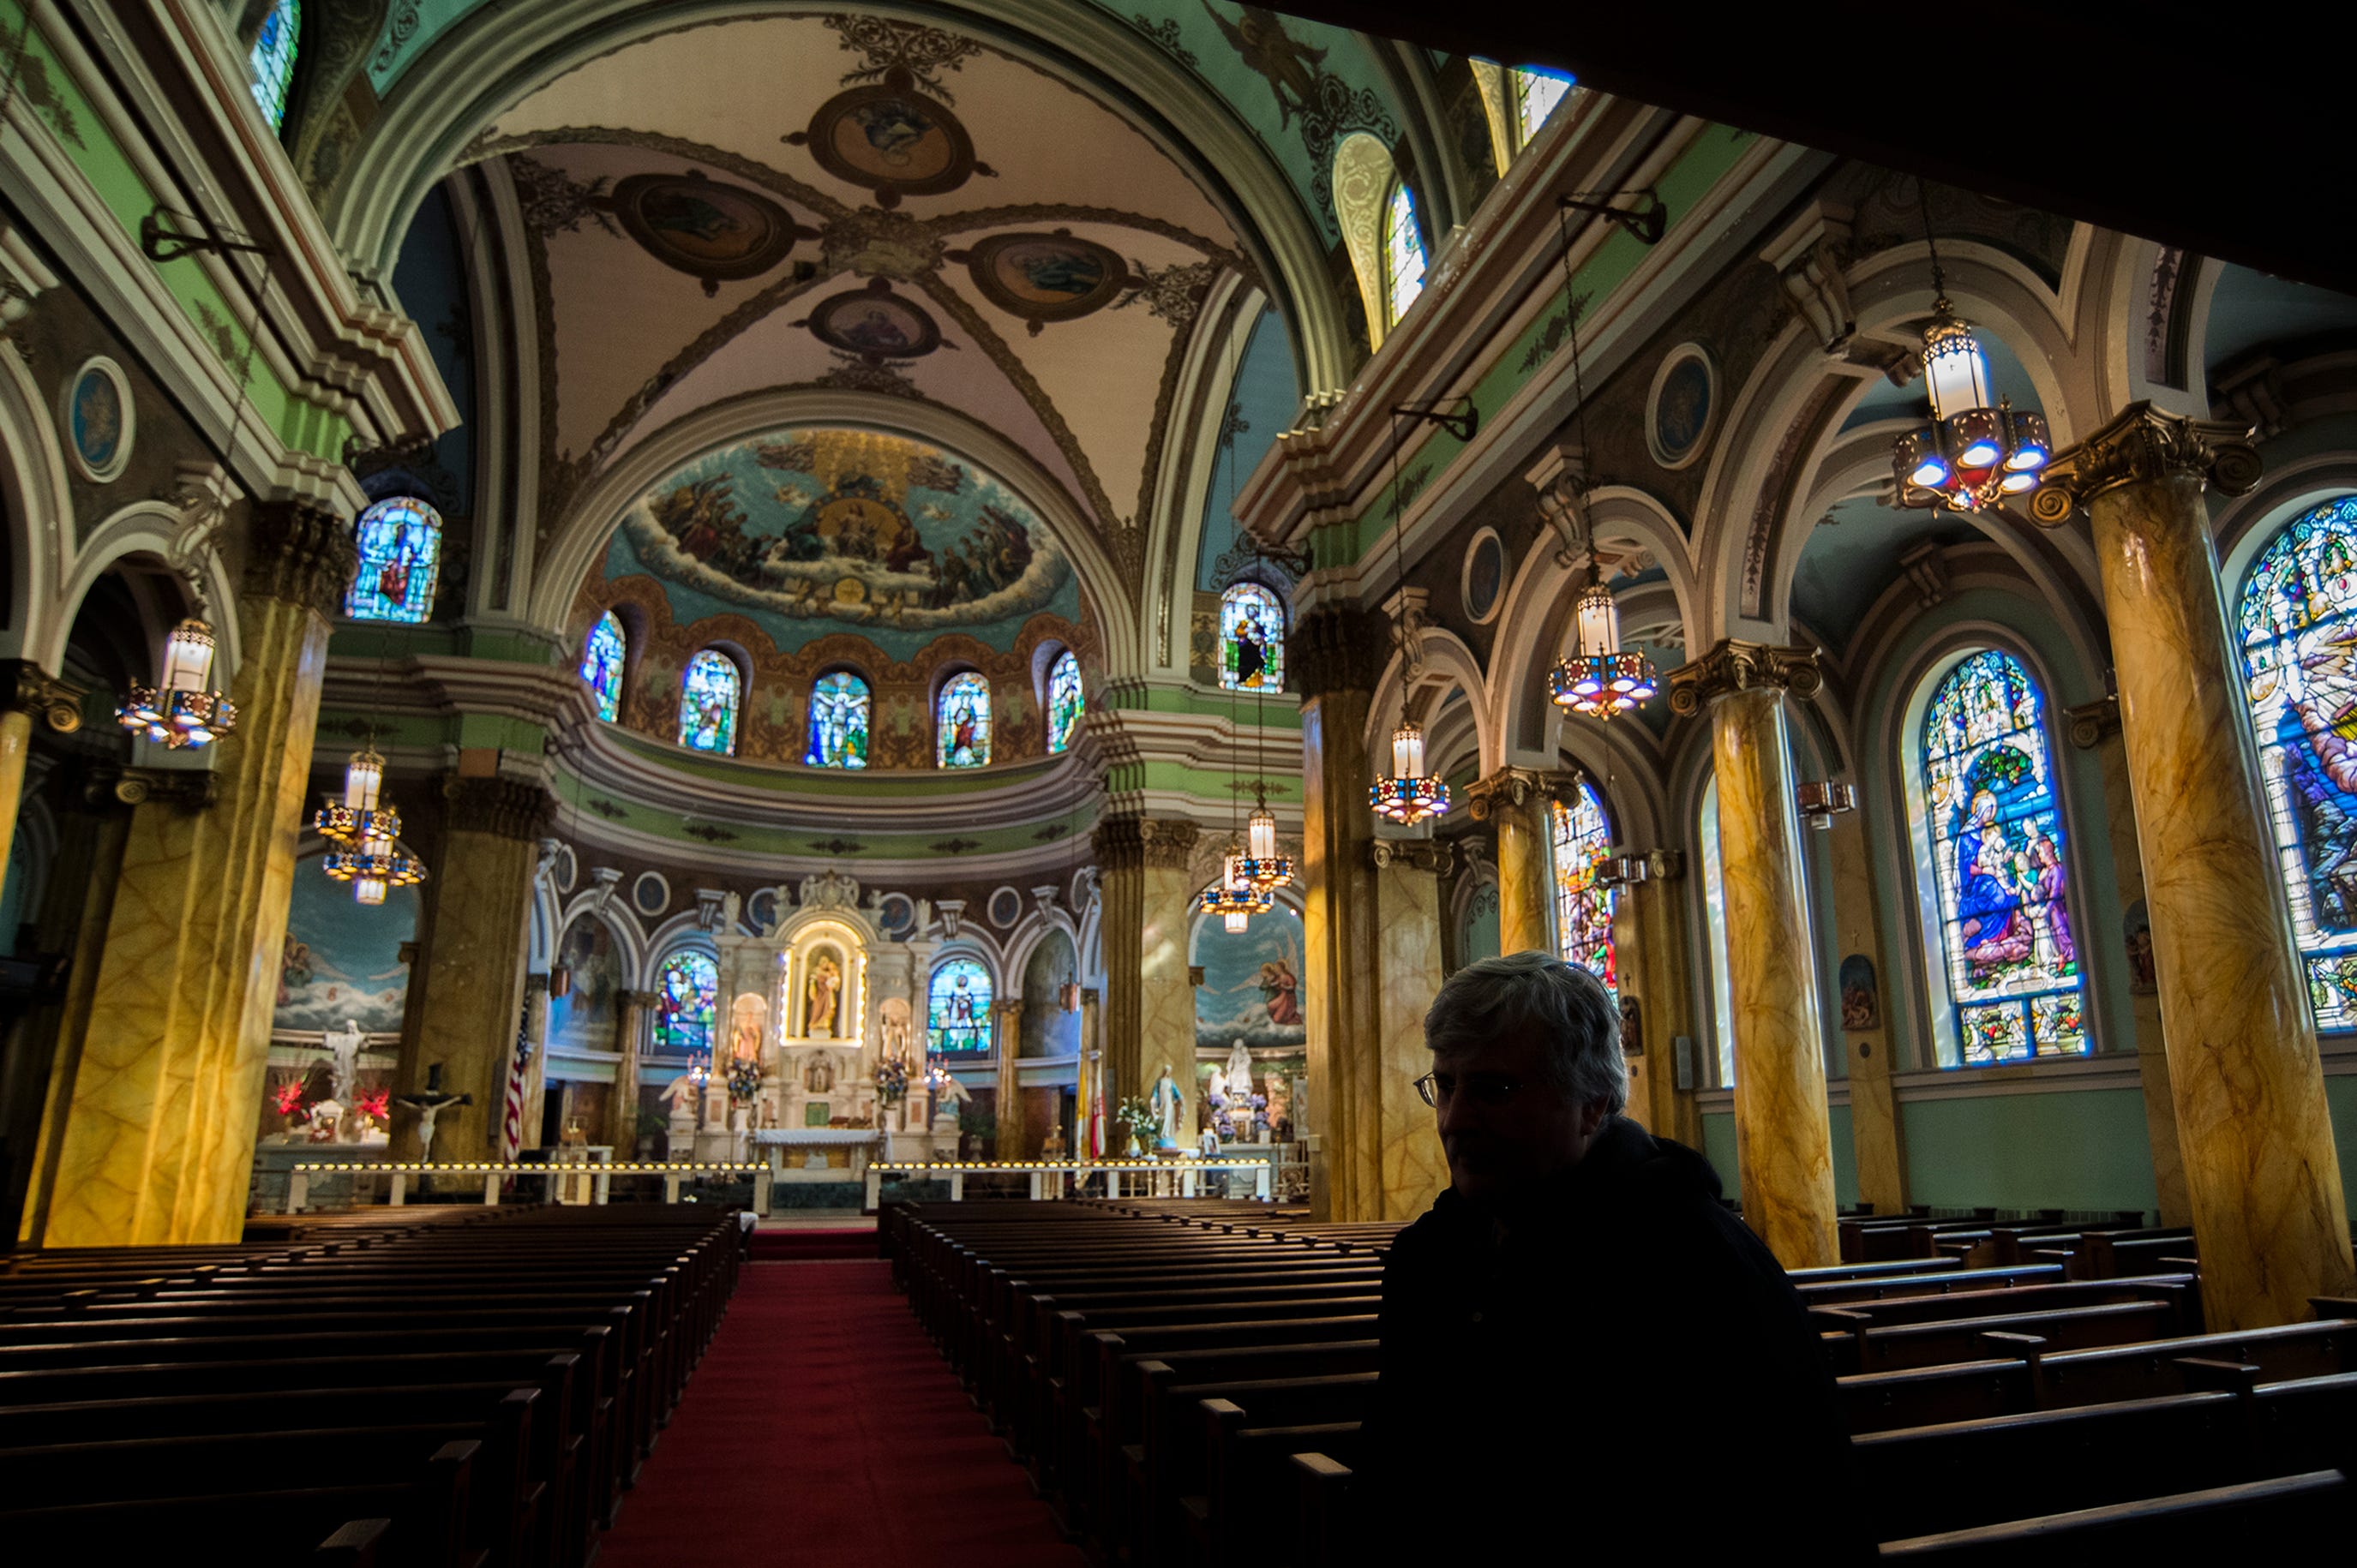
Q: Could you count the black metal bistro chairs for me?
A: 0